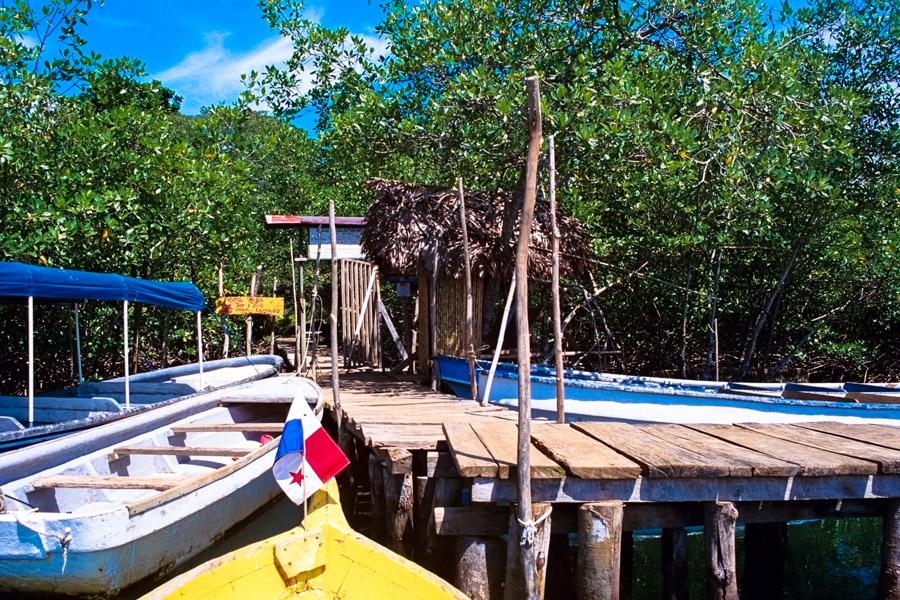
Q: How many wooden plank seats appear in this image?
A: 3